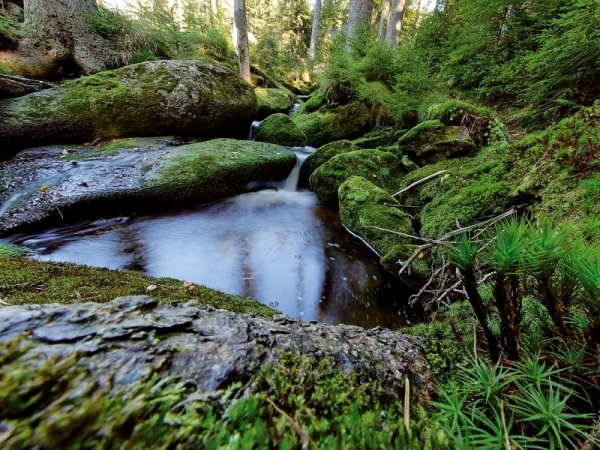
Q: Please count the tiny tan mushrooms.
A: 3